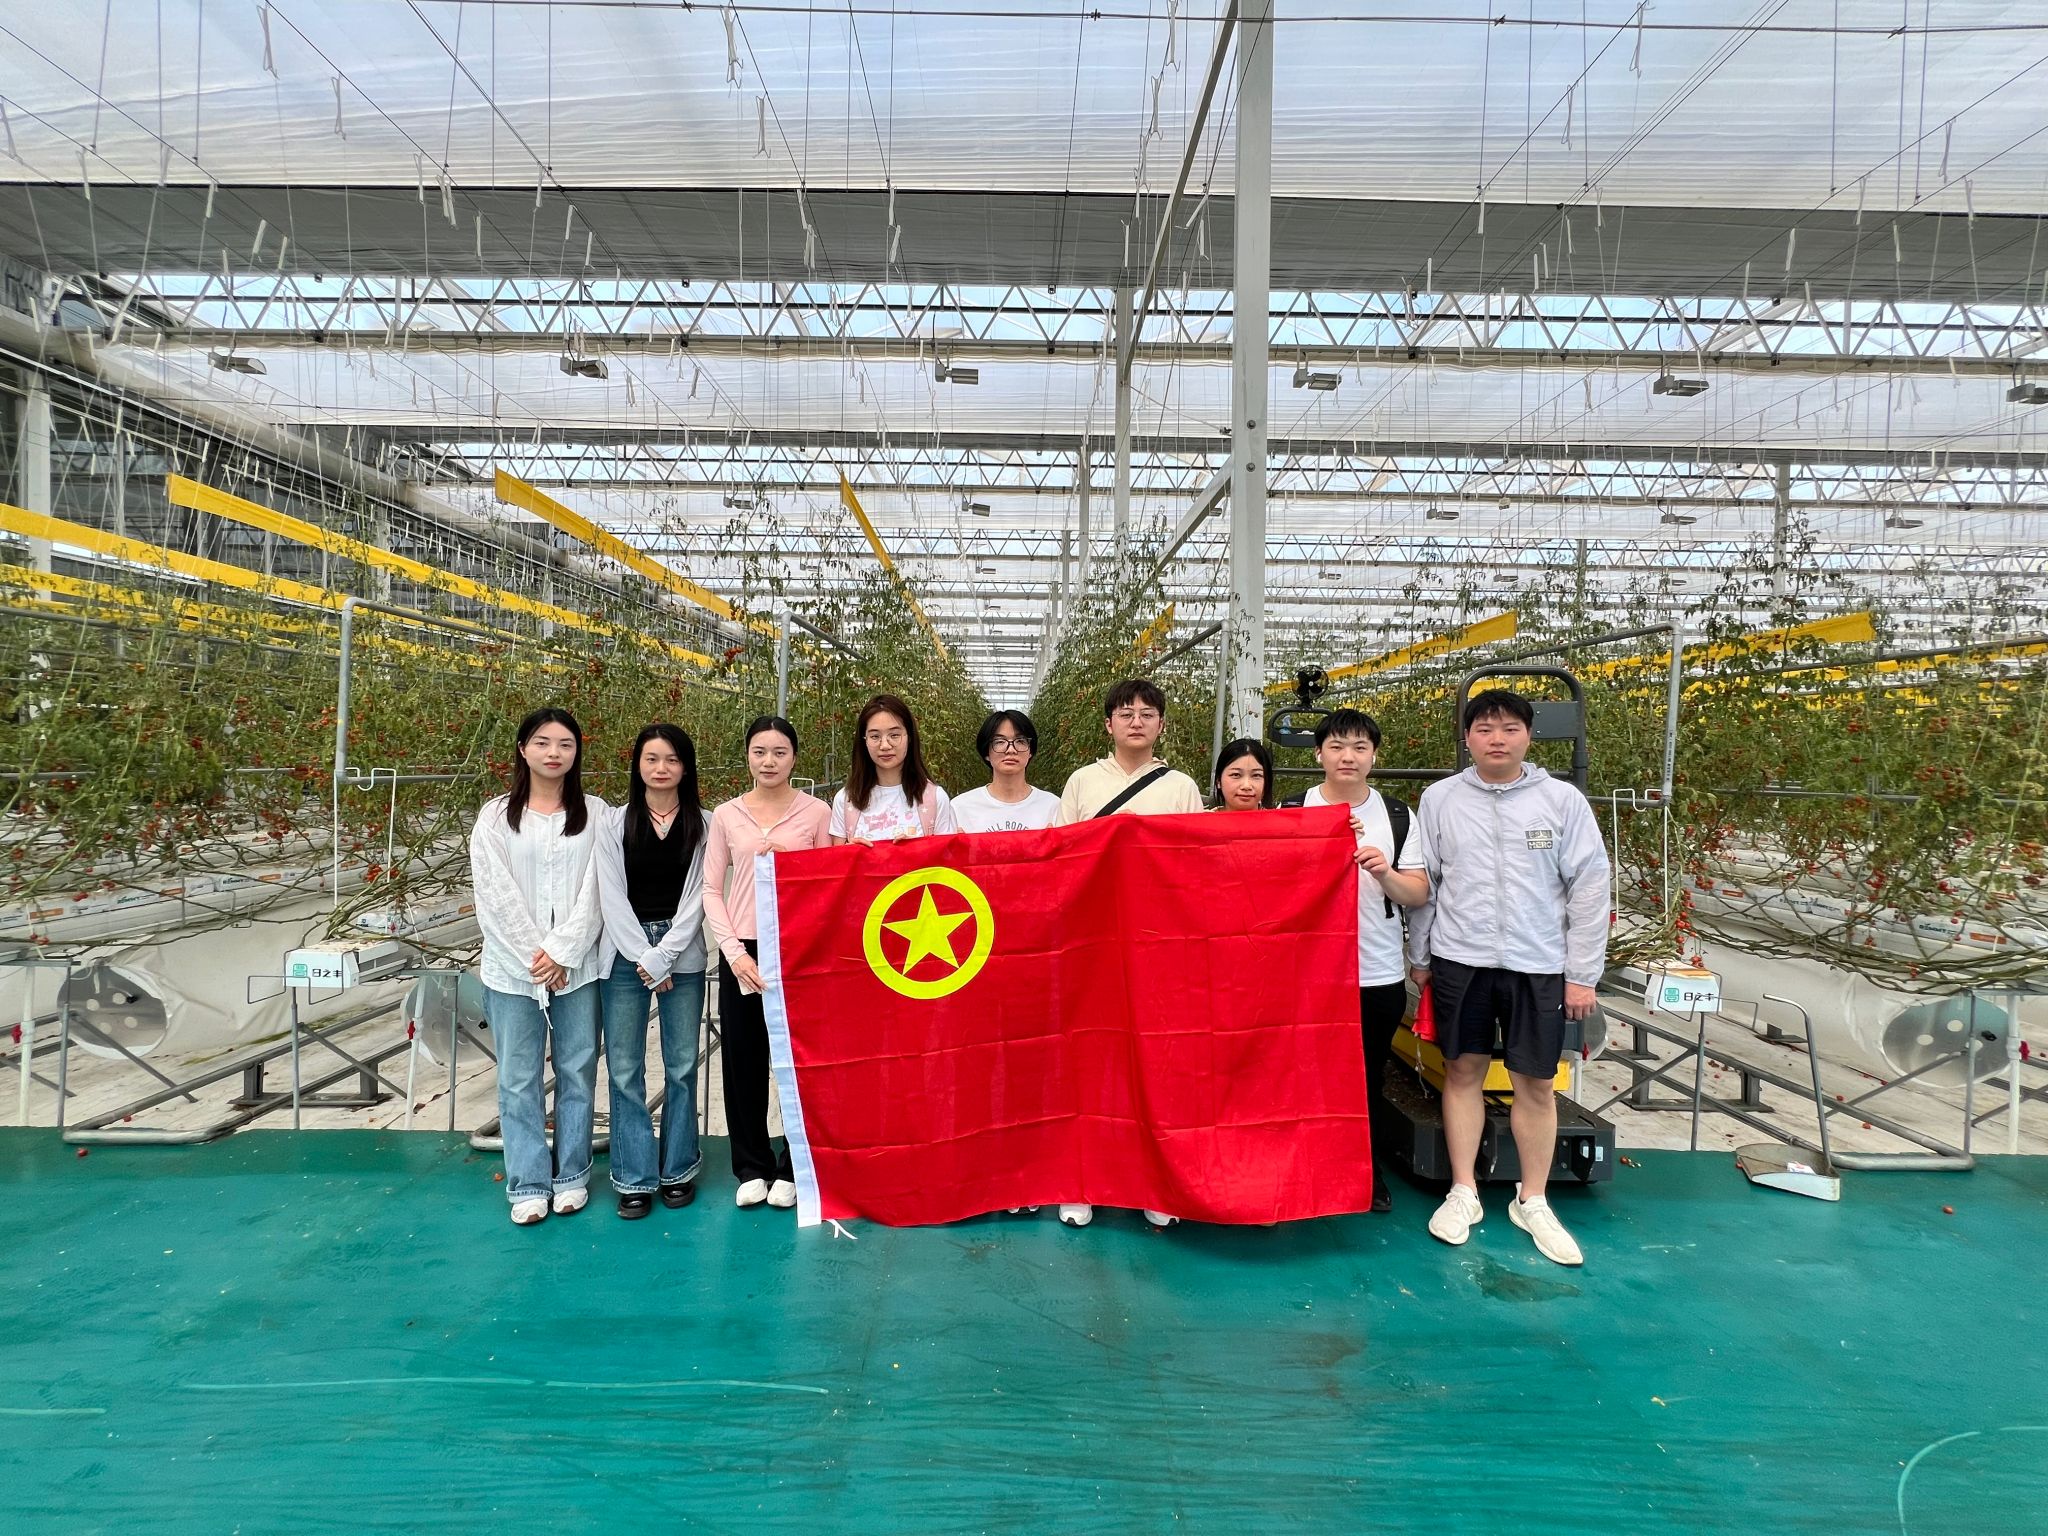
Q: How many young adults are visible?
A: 9